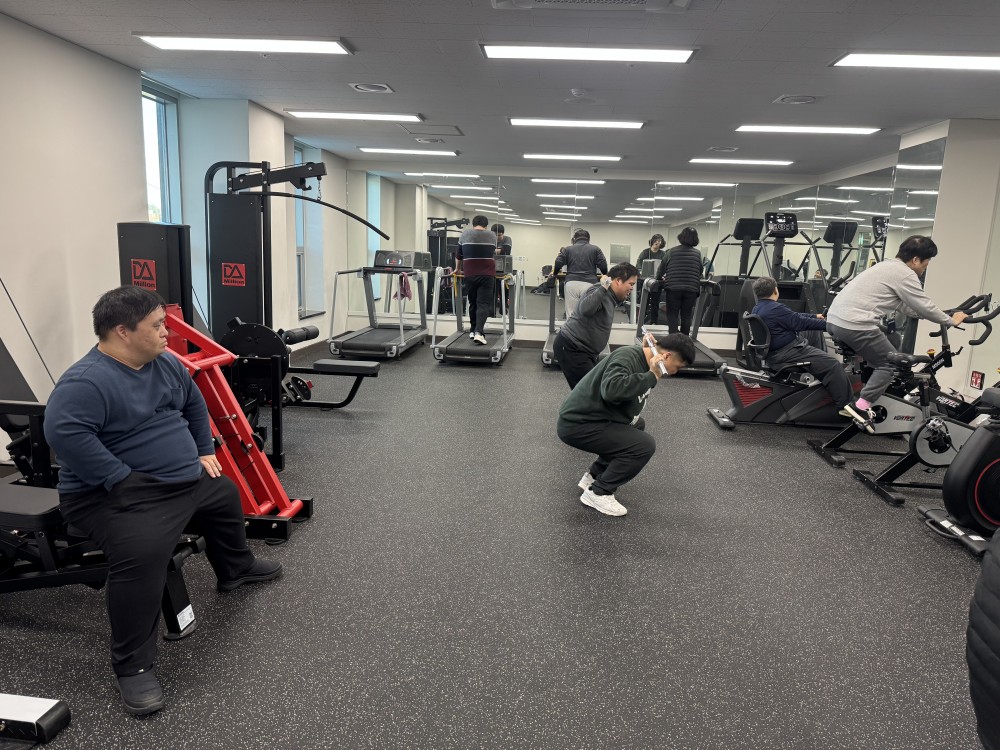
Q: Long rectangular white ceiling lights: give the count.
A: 9